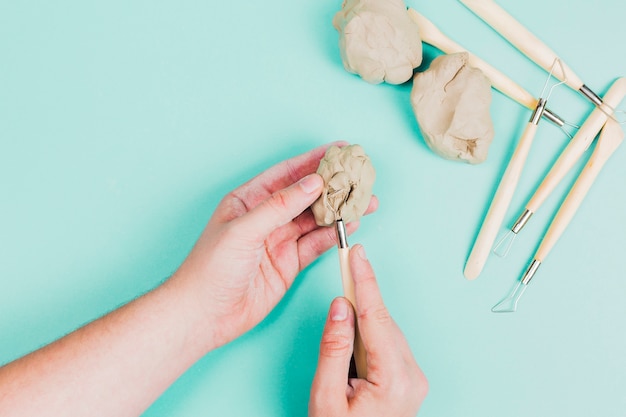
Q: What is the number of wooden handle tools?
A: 6